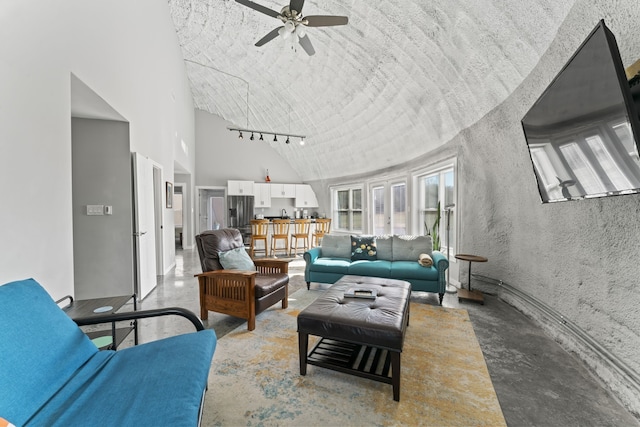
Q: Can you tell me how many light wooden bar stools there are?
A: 4